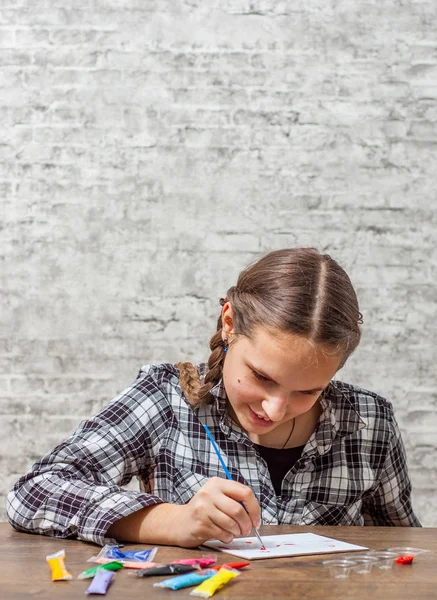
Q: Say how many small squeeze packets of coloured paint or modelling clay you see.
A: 10